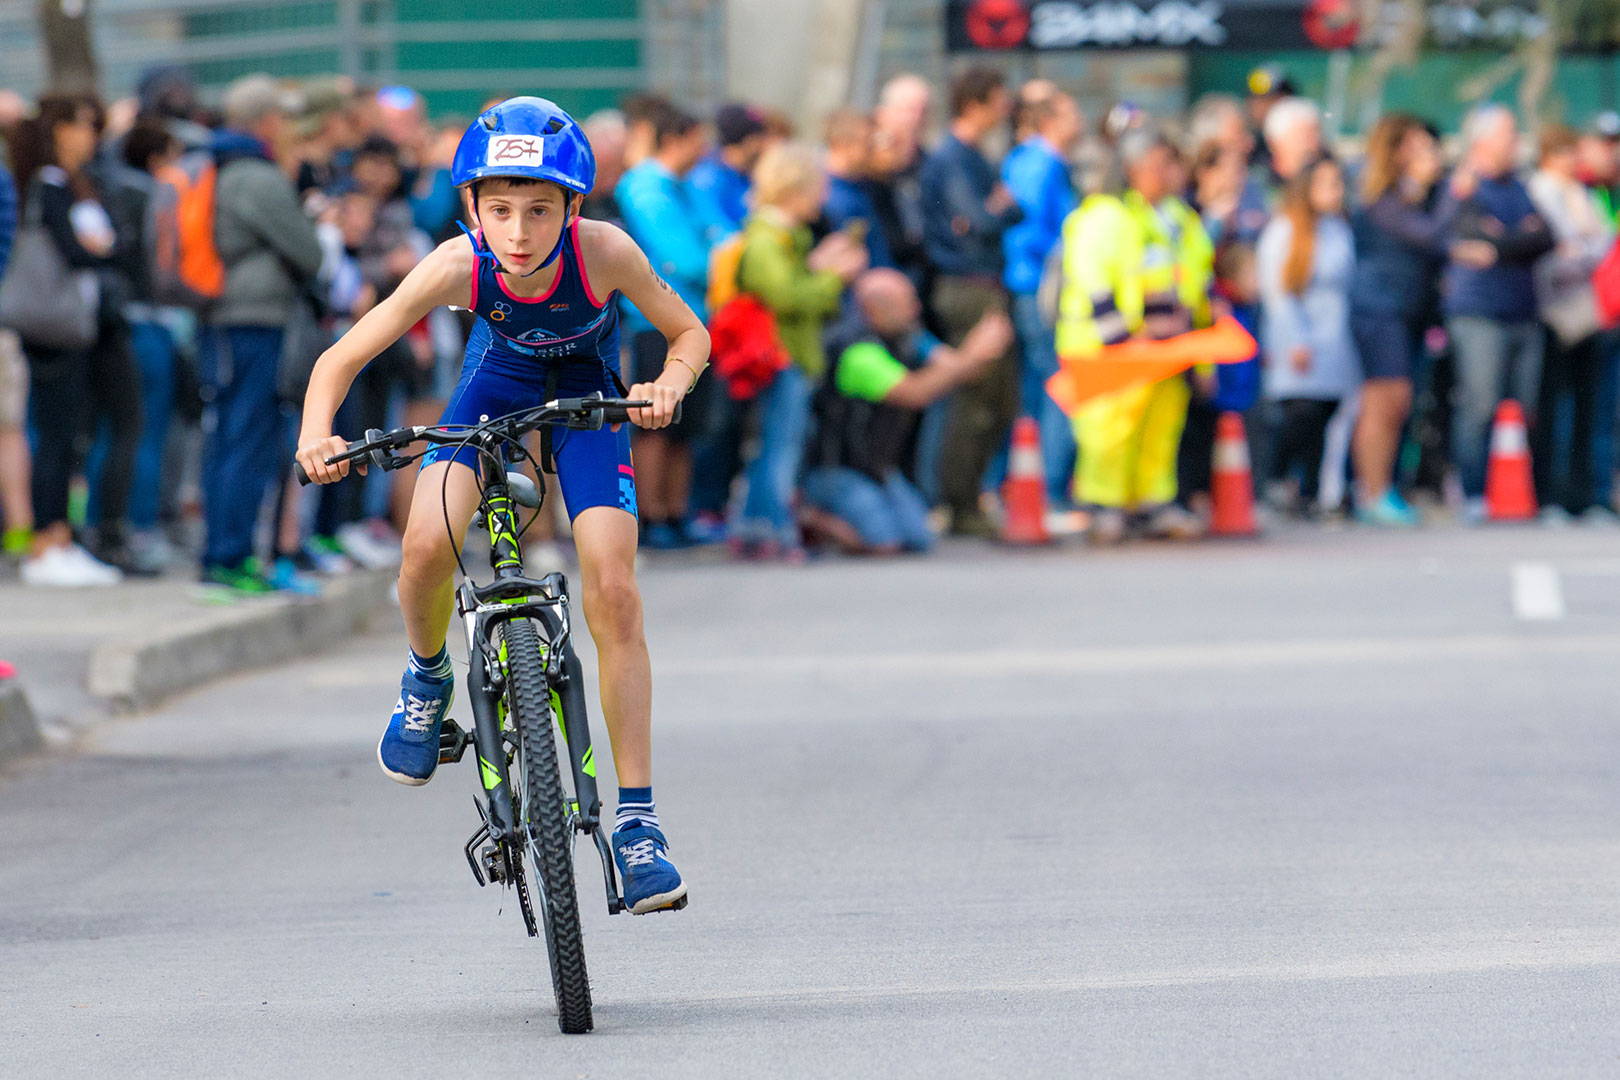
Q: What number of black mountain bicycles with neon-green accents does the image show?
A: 1